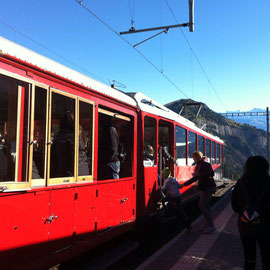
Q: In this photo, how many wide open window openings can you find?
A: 1